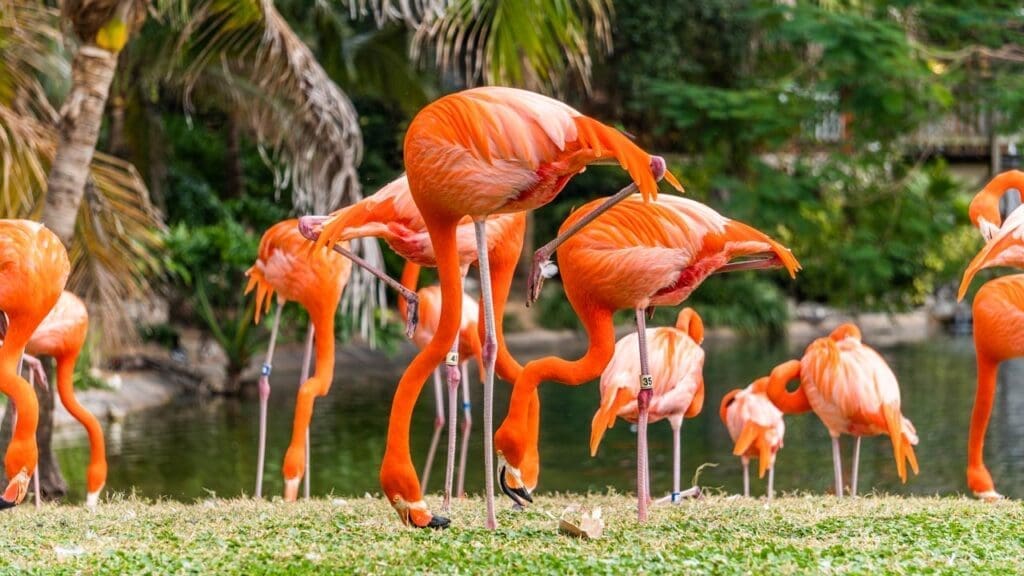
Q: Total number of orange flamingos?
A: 12